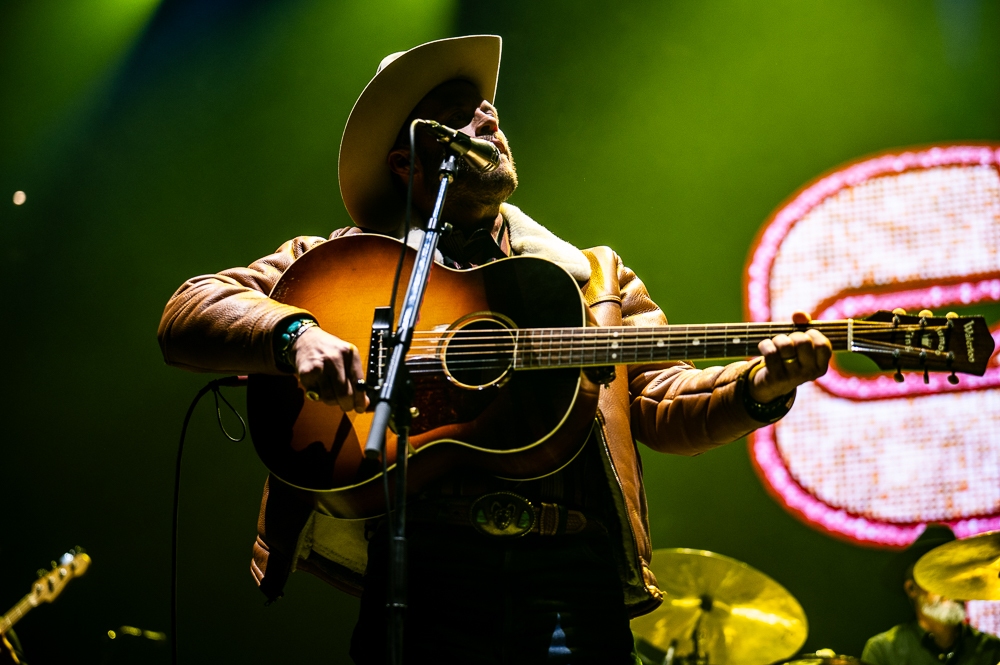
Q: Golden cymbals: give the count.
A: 2